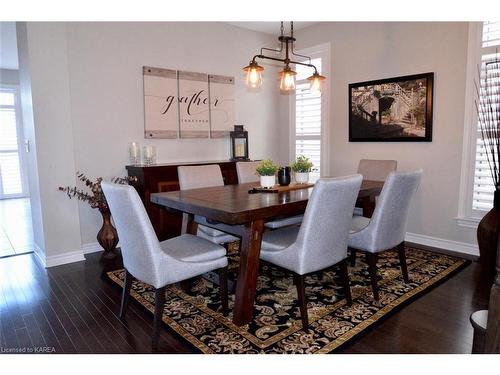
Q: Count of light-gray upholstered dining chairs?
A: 6